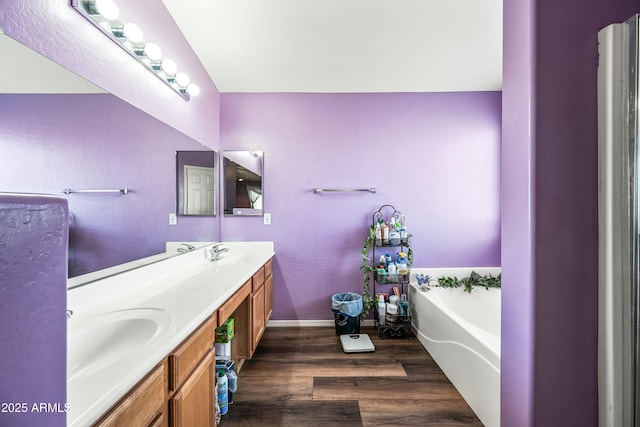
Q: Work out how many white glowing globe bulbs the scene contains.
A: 6